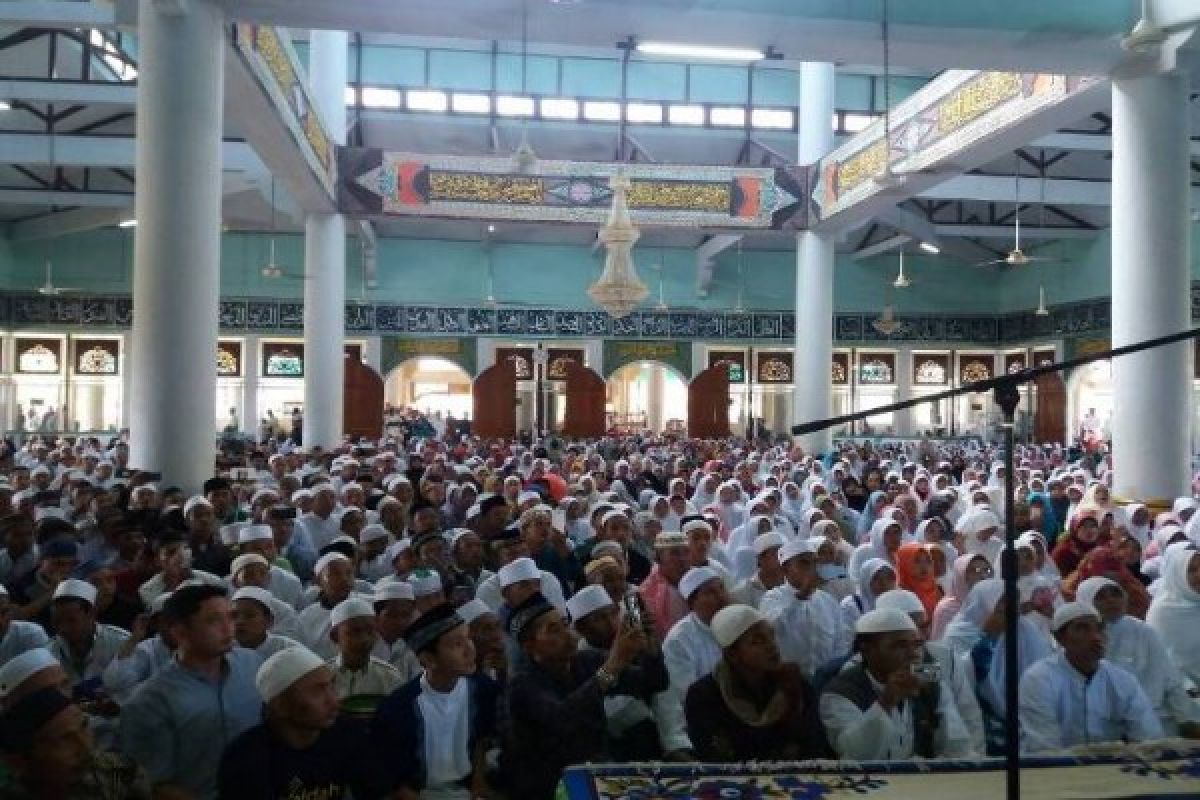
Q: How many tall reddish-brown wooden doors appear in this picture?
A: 5